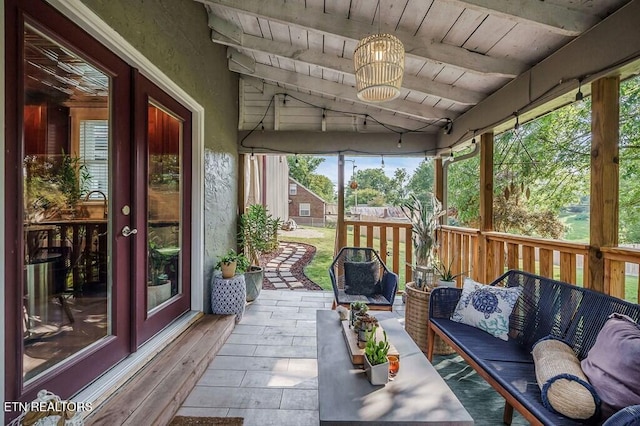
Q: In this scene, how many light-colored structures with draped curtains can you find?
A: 1